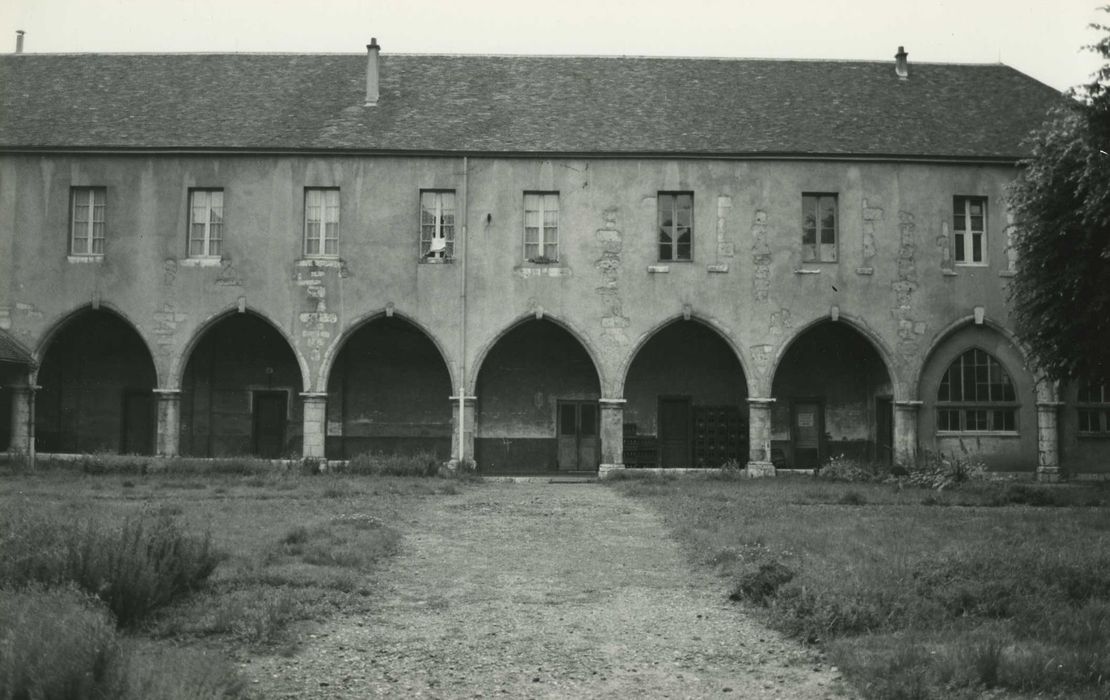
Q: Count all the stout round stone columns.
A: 8